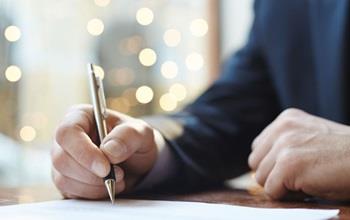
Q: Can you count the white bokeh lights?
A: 15